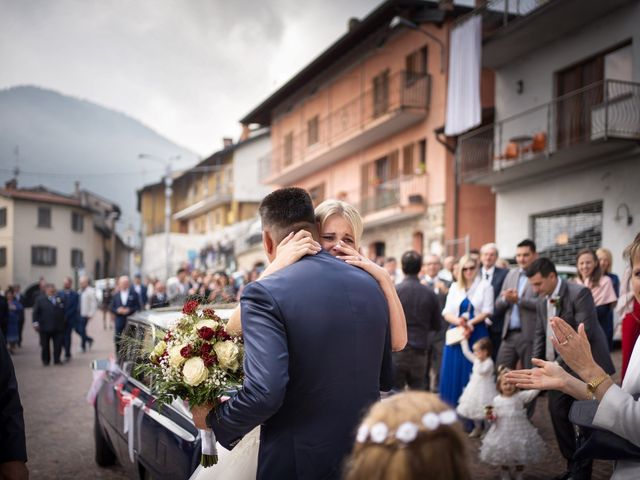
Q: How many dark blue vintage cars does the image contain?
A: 1